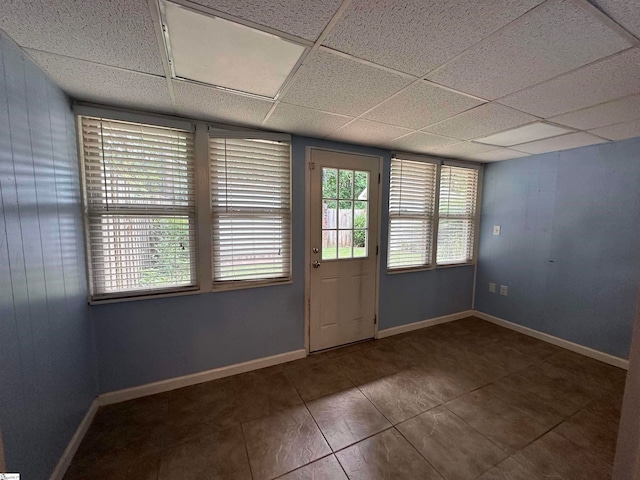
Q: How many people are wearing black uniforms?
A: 0